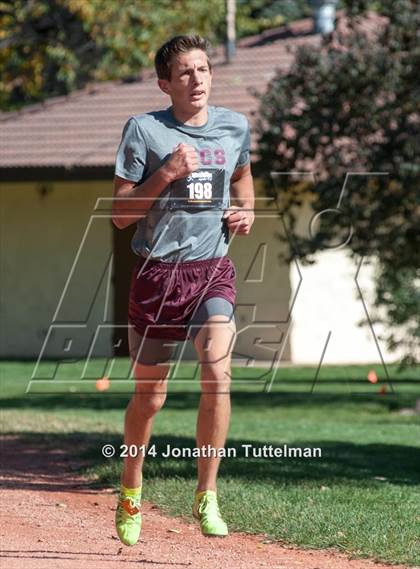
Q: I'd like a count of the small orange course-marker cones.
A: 2